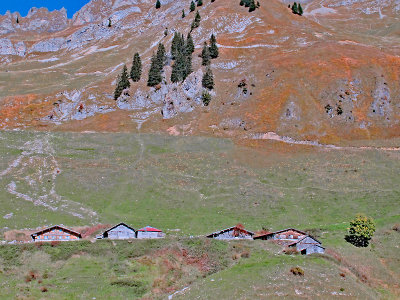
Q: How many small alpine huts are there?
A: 6